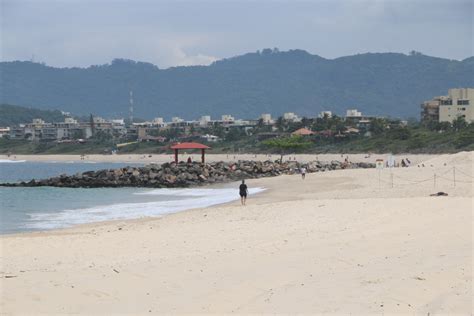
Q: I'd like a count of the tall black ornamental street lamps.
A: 0